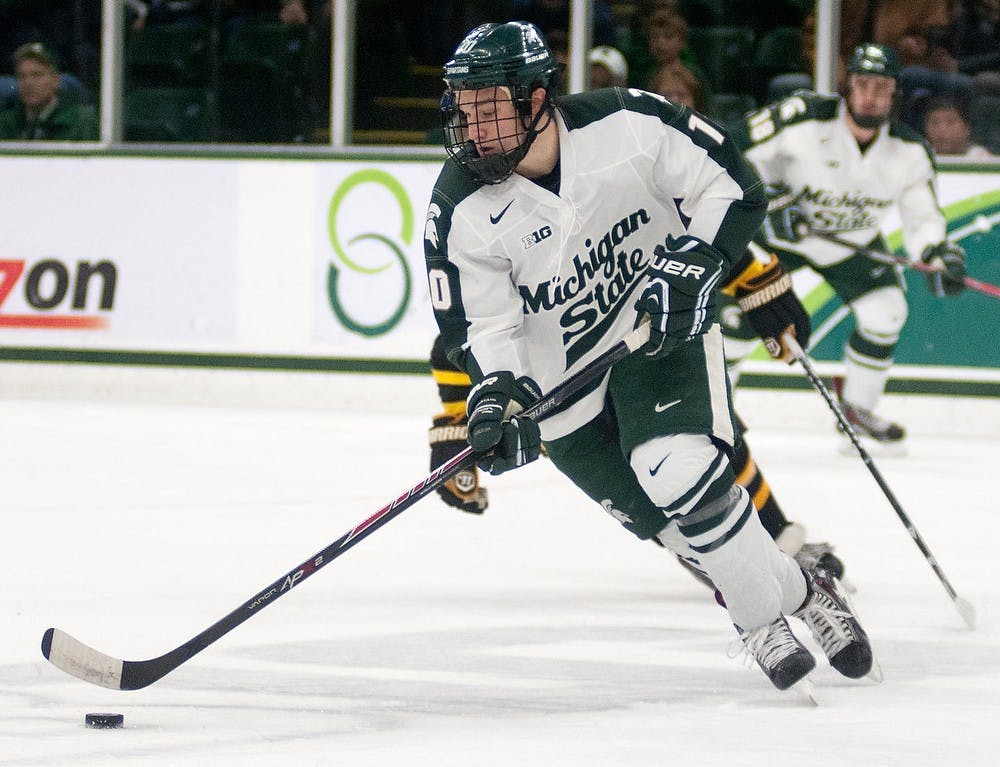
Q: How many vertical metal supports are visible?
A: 4